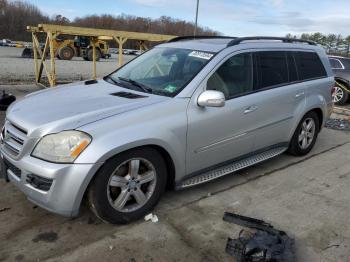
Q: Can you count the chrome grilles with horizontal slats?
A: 1